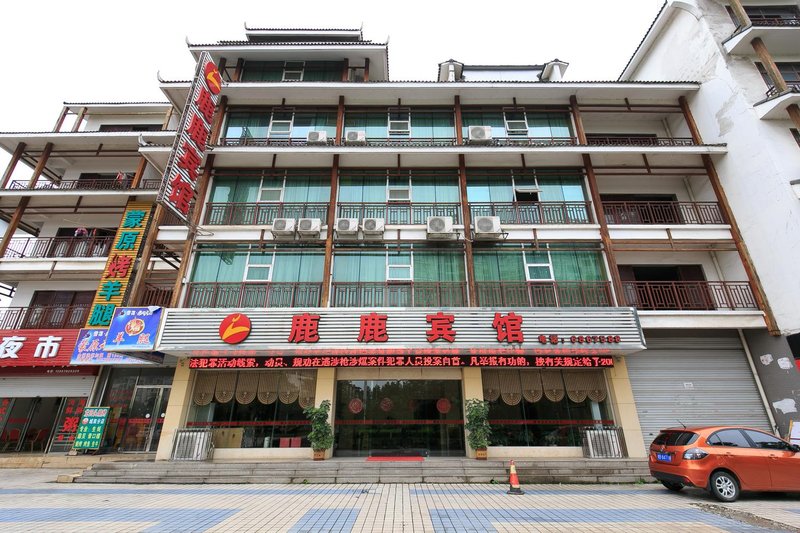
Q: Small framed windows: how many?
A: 10